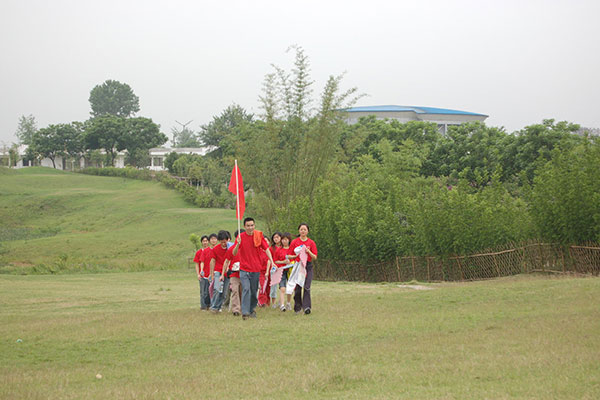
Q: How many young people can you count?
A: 10